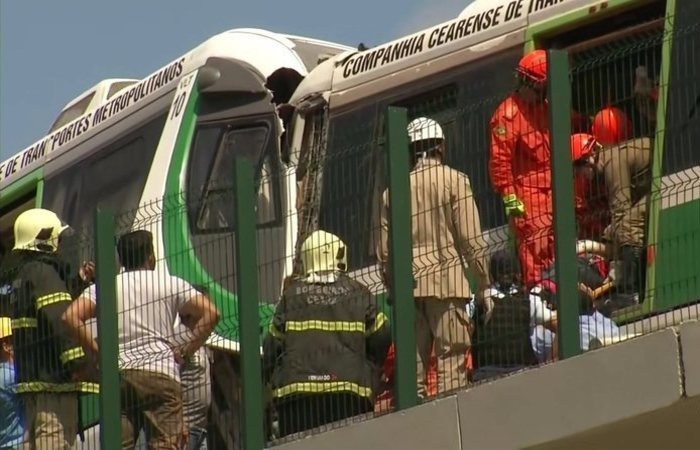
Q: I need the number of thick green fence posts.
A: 4